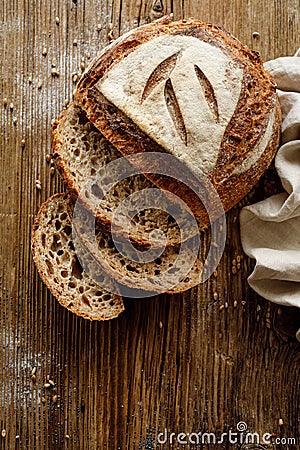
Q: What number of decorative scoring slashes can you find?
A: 3